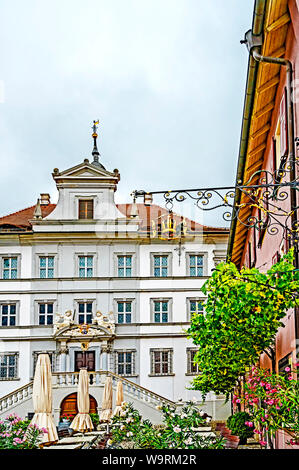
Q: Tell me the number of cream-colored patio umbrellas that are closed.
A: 4